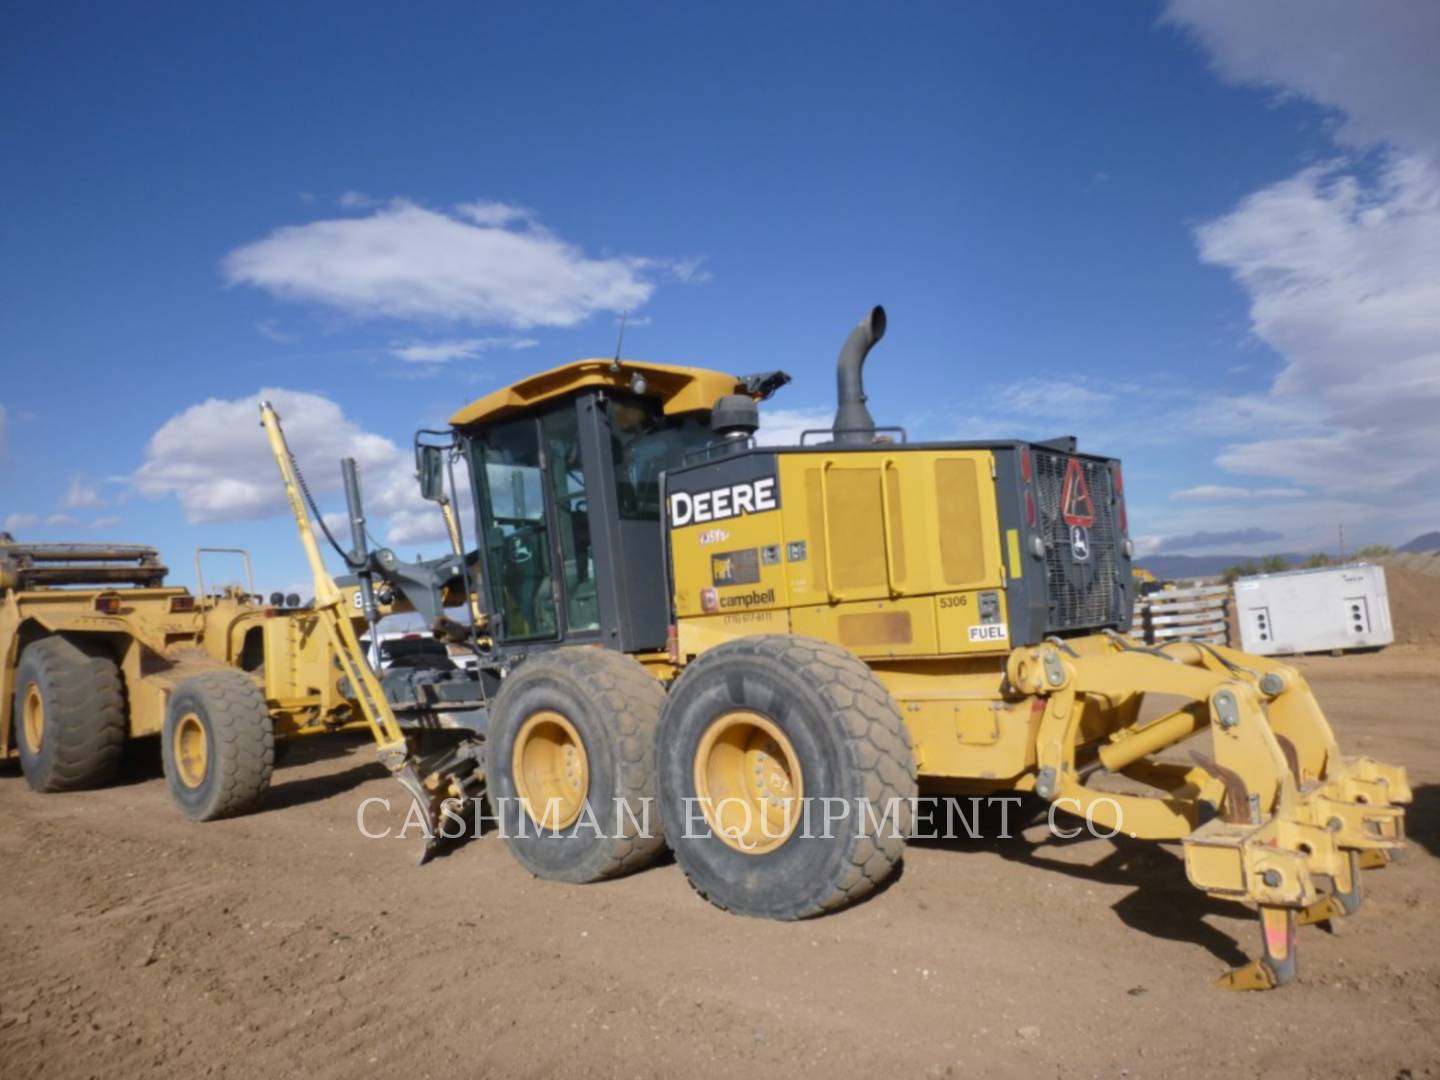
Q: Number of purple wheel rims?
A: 0